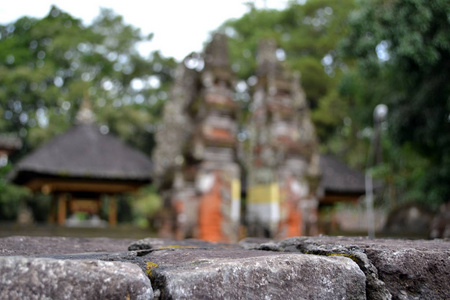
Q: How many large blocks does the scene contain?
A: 3